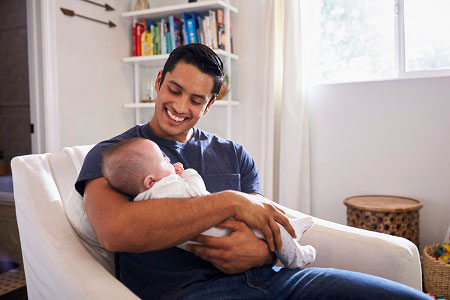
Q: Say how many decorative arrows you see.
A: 2